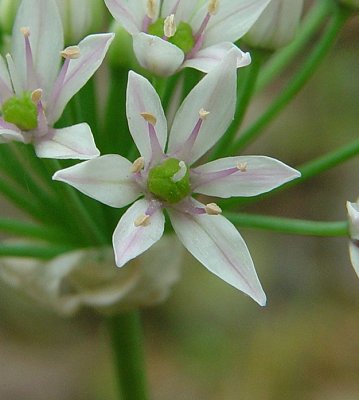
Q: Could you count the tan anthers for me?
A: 12